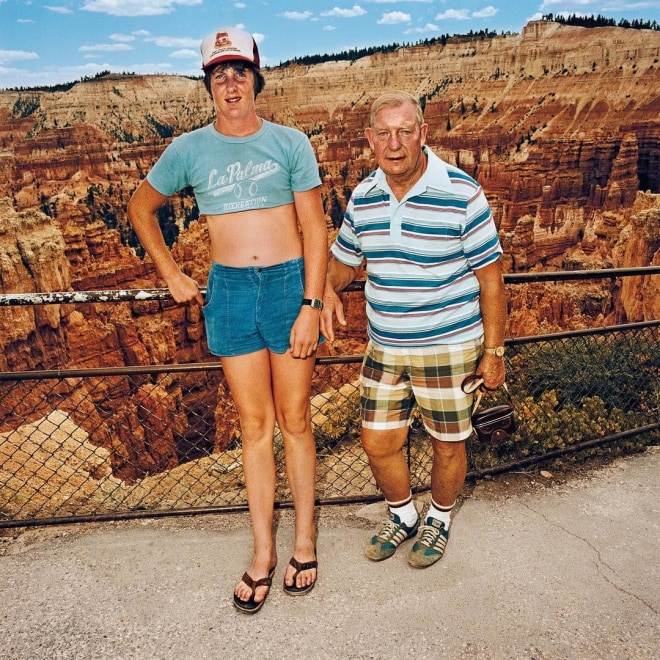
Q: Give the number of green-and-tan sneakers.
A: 2